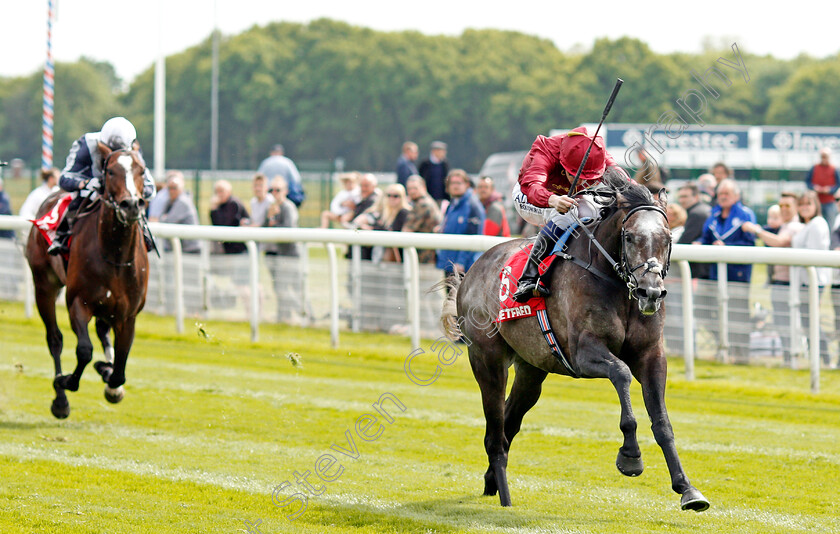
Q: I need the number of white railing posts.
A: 7